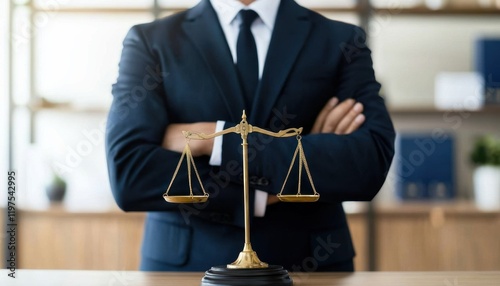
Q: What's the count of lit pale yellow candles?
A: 0